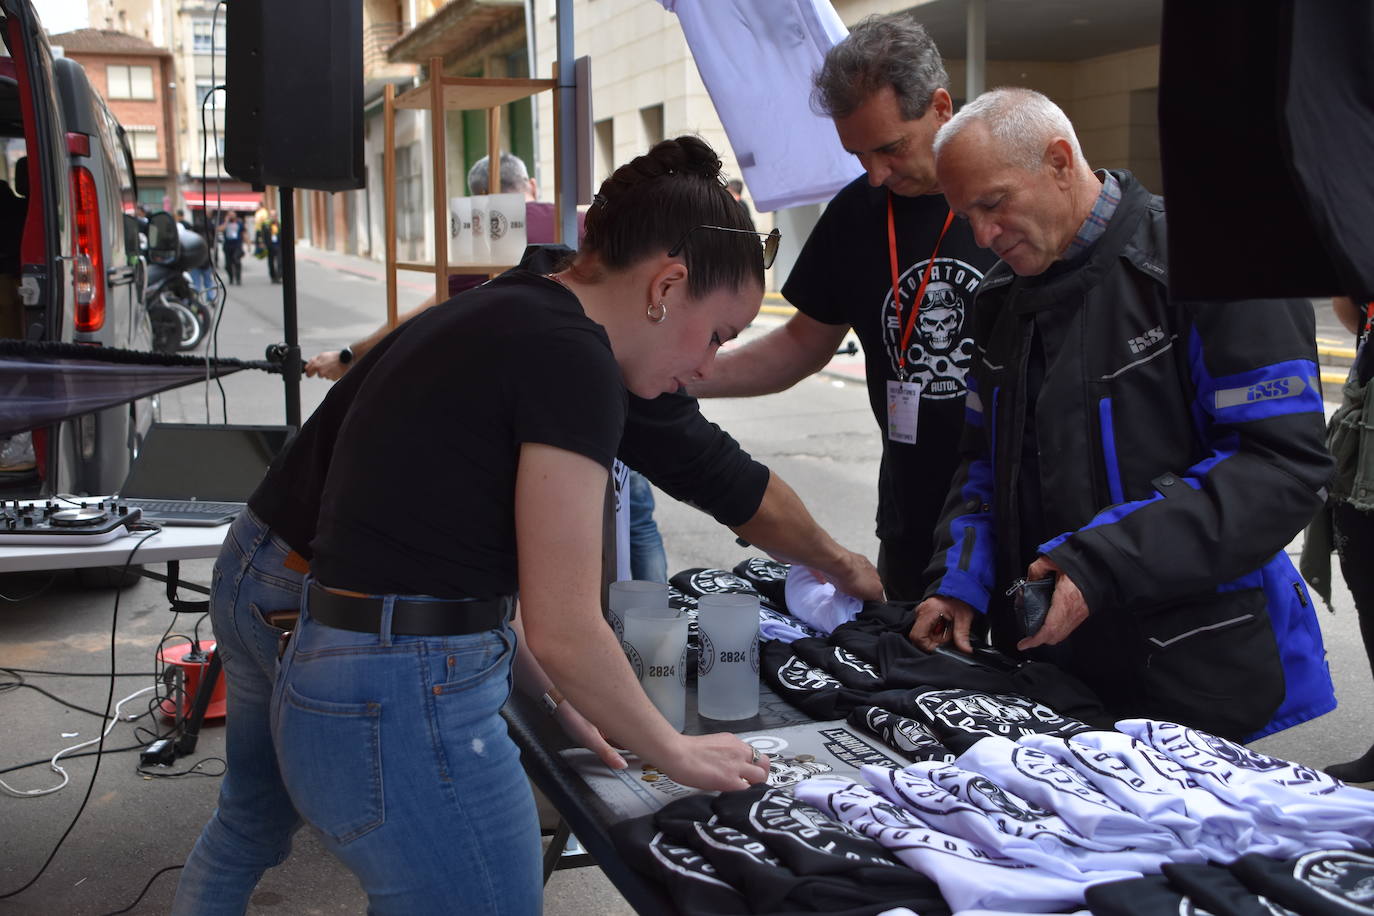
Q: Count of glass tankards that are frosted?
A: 6